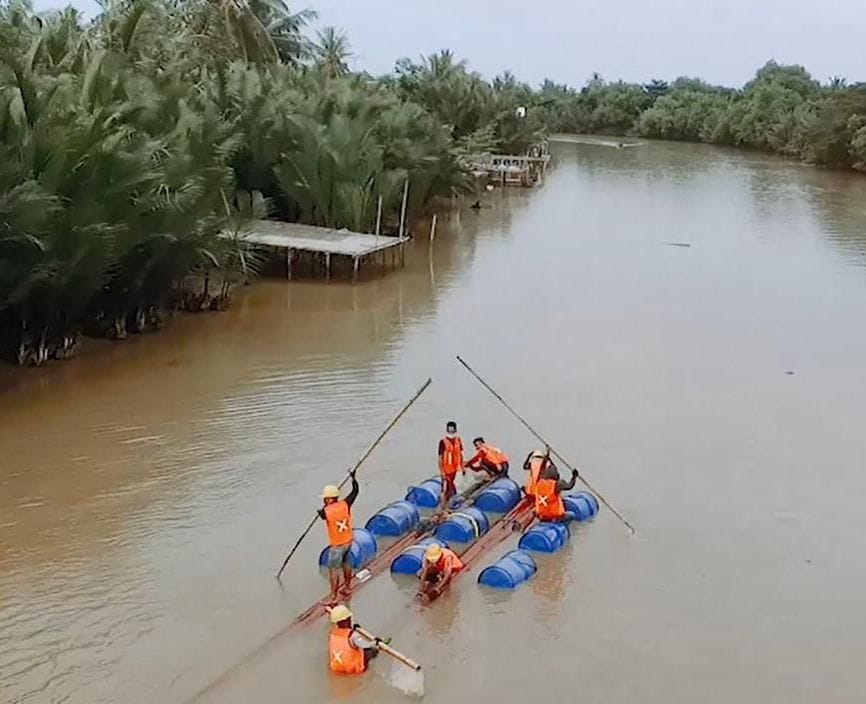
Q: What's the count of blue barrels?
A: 9